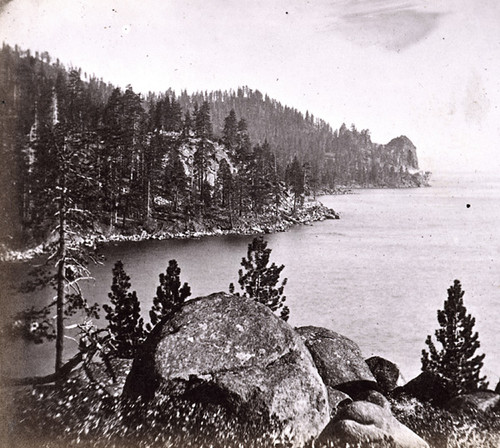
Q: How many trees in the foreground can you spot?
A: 5